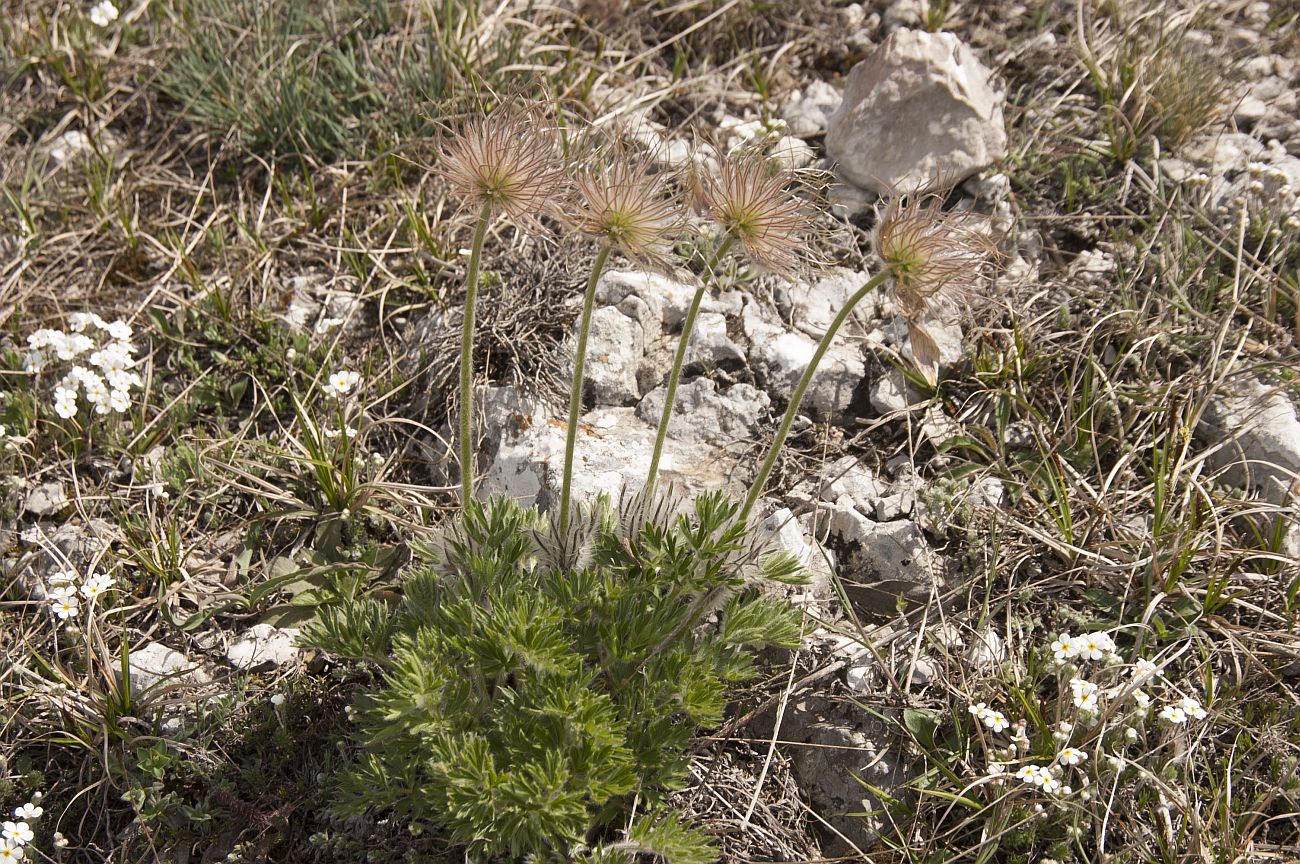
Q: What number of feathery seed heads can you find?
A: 4